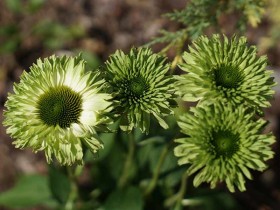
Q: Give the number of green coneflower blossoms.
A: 4